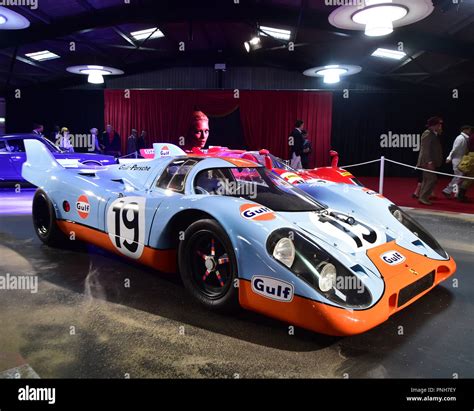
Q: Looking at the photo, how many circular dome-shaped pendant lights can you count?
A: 4